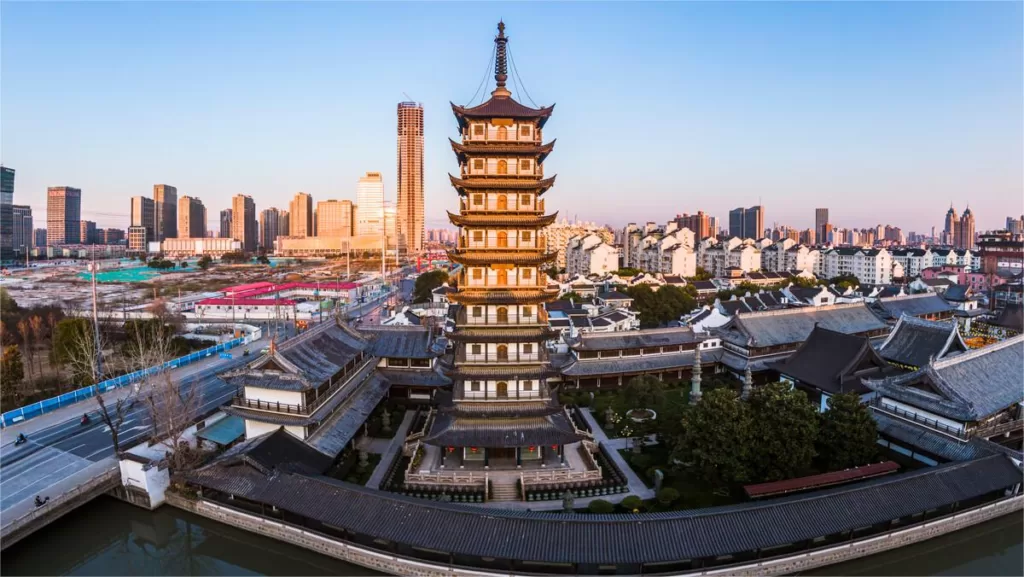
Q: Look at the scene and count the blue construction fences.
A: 1